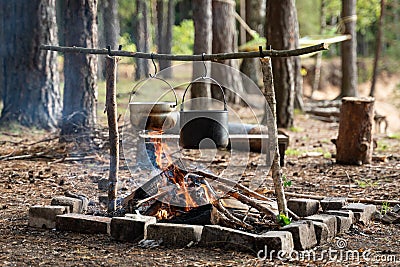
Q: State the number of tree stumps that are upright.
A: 1